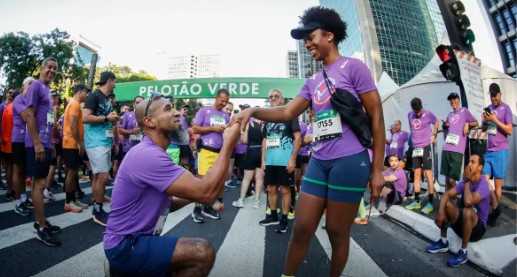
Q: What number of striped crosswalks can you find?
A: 1